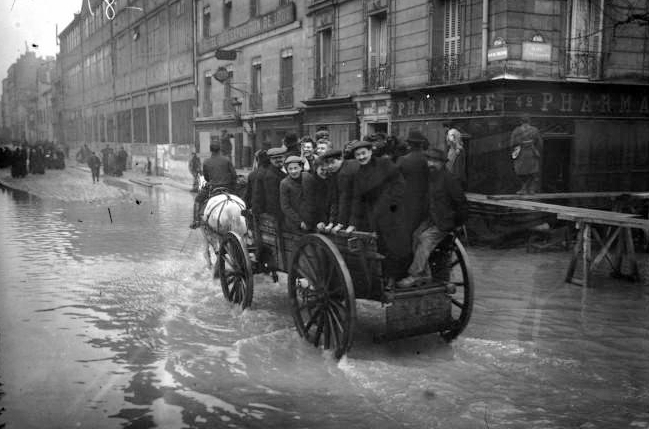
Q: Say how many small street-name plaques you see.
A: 2